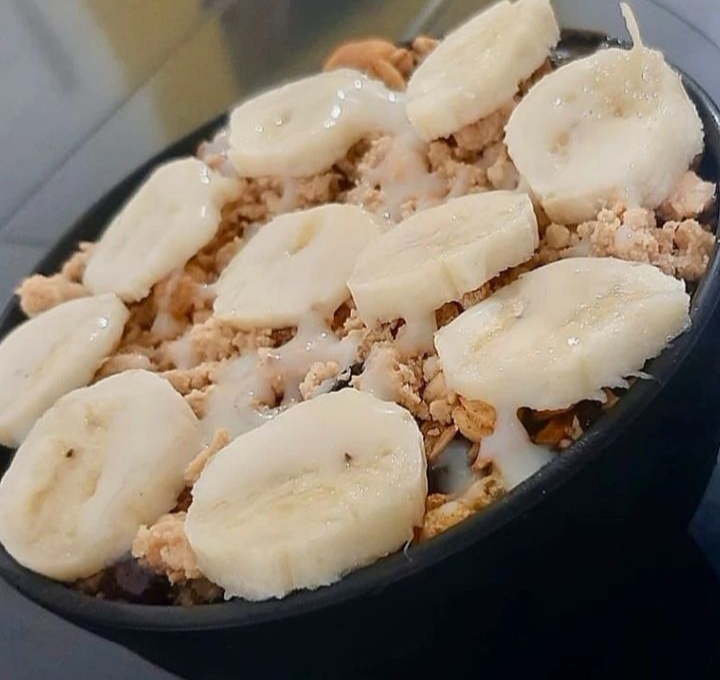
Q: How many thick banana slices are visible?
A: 10